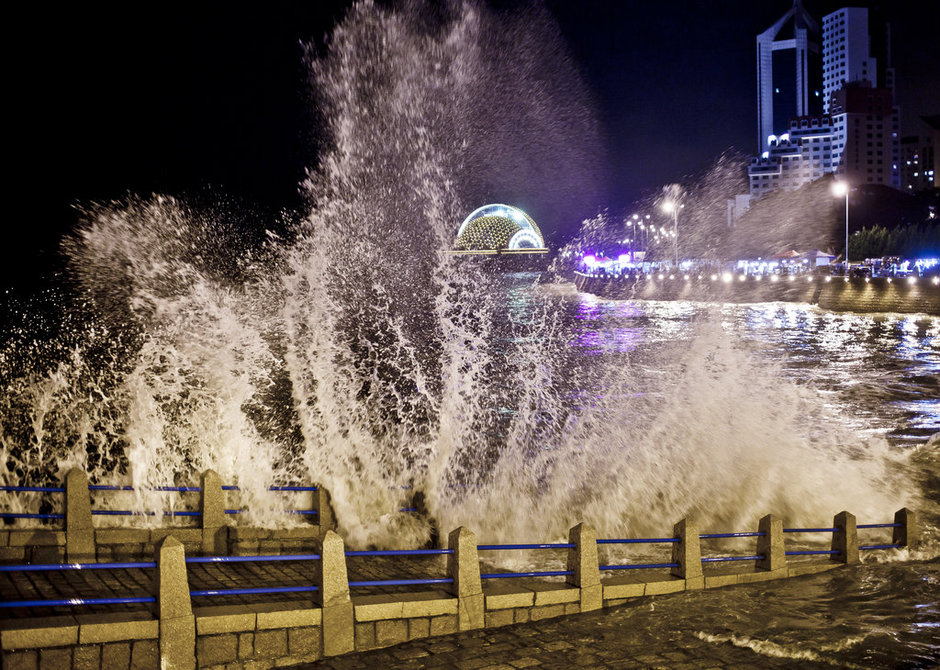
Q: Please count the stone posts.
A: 11